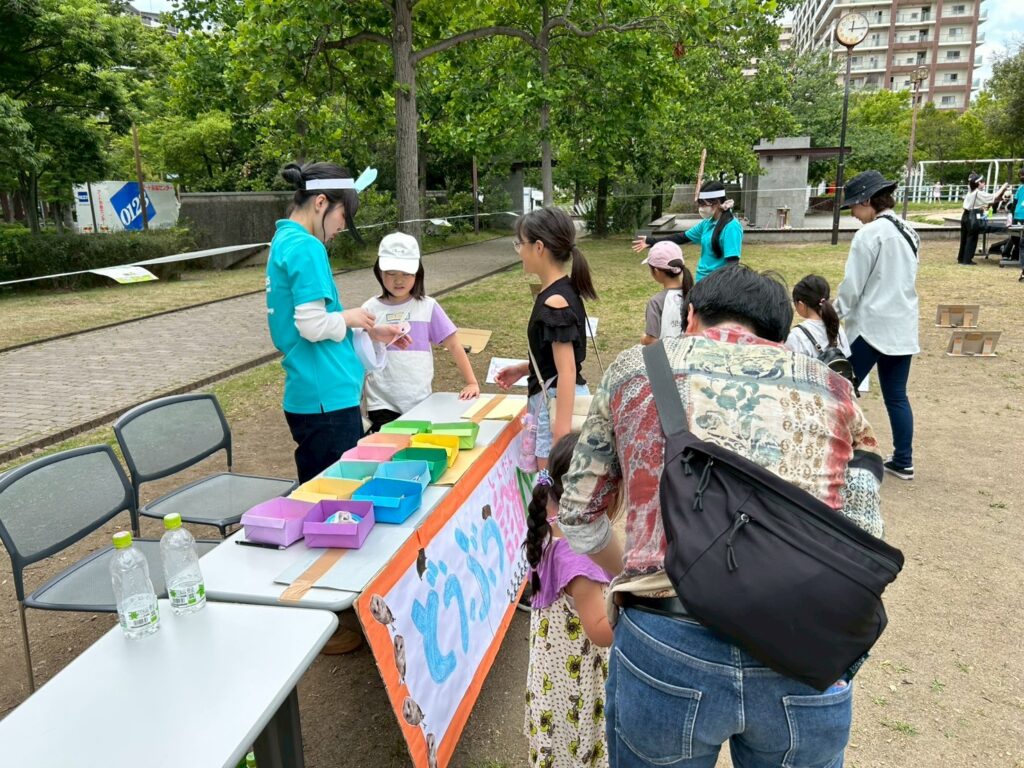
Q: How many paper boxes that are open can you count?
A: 12